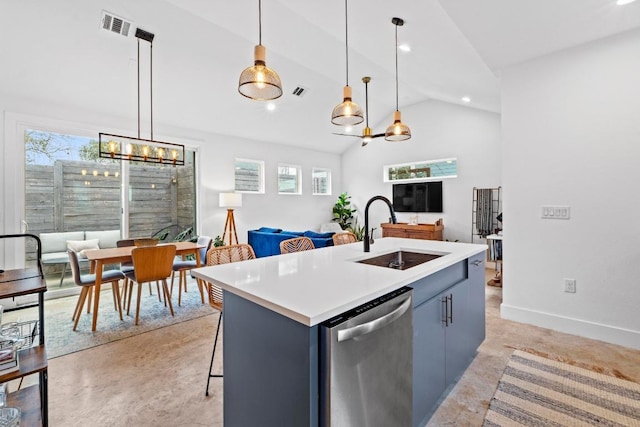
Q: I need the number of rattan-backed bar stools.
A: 3